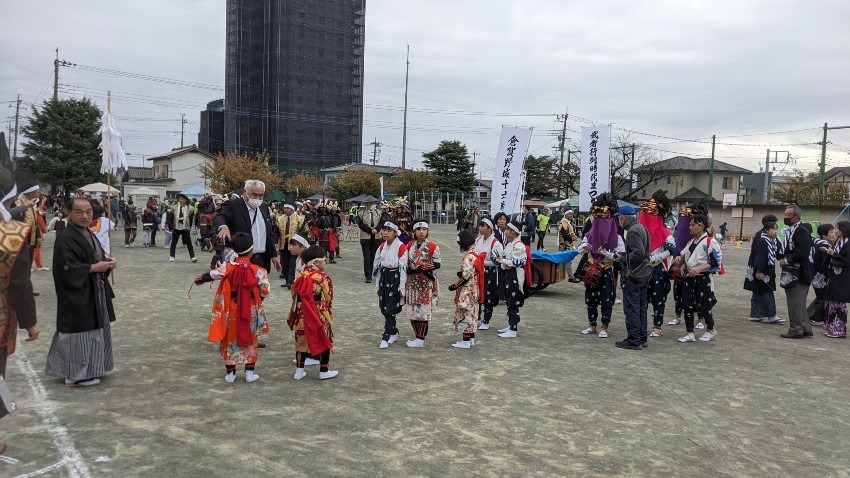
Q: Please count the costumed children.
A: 8